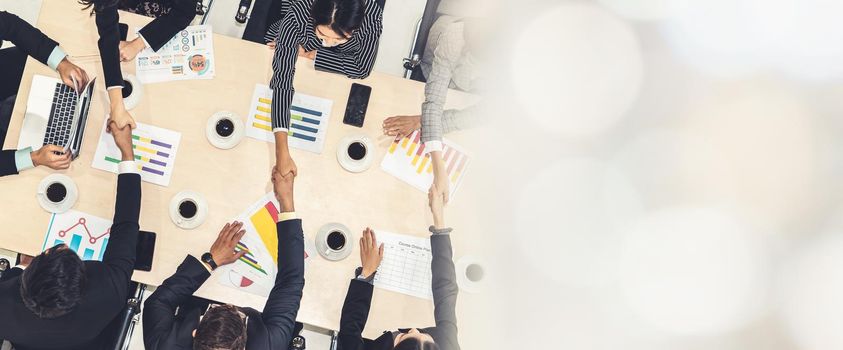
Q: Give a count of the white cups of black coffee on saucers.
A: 7